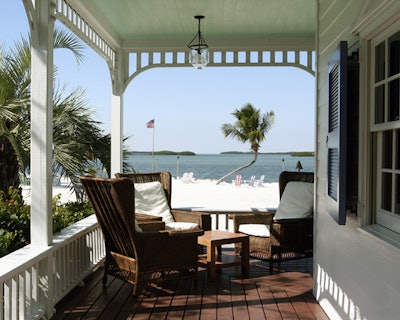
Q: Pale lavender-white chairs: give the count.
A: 2